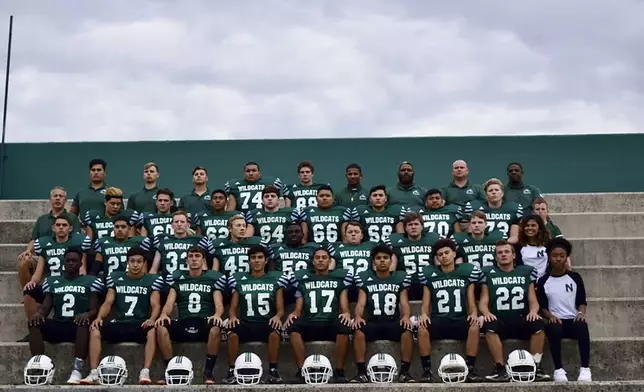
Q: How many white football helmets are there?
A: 8